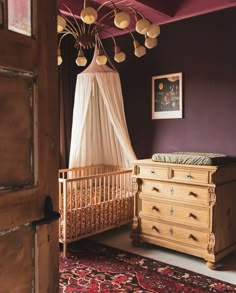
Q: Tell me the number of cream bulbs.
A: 11